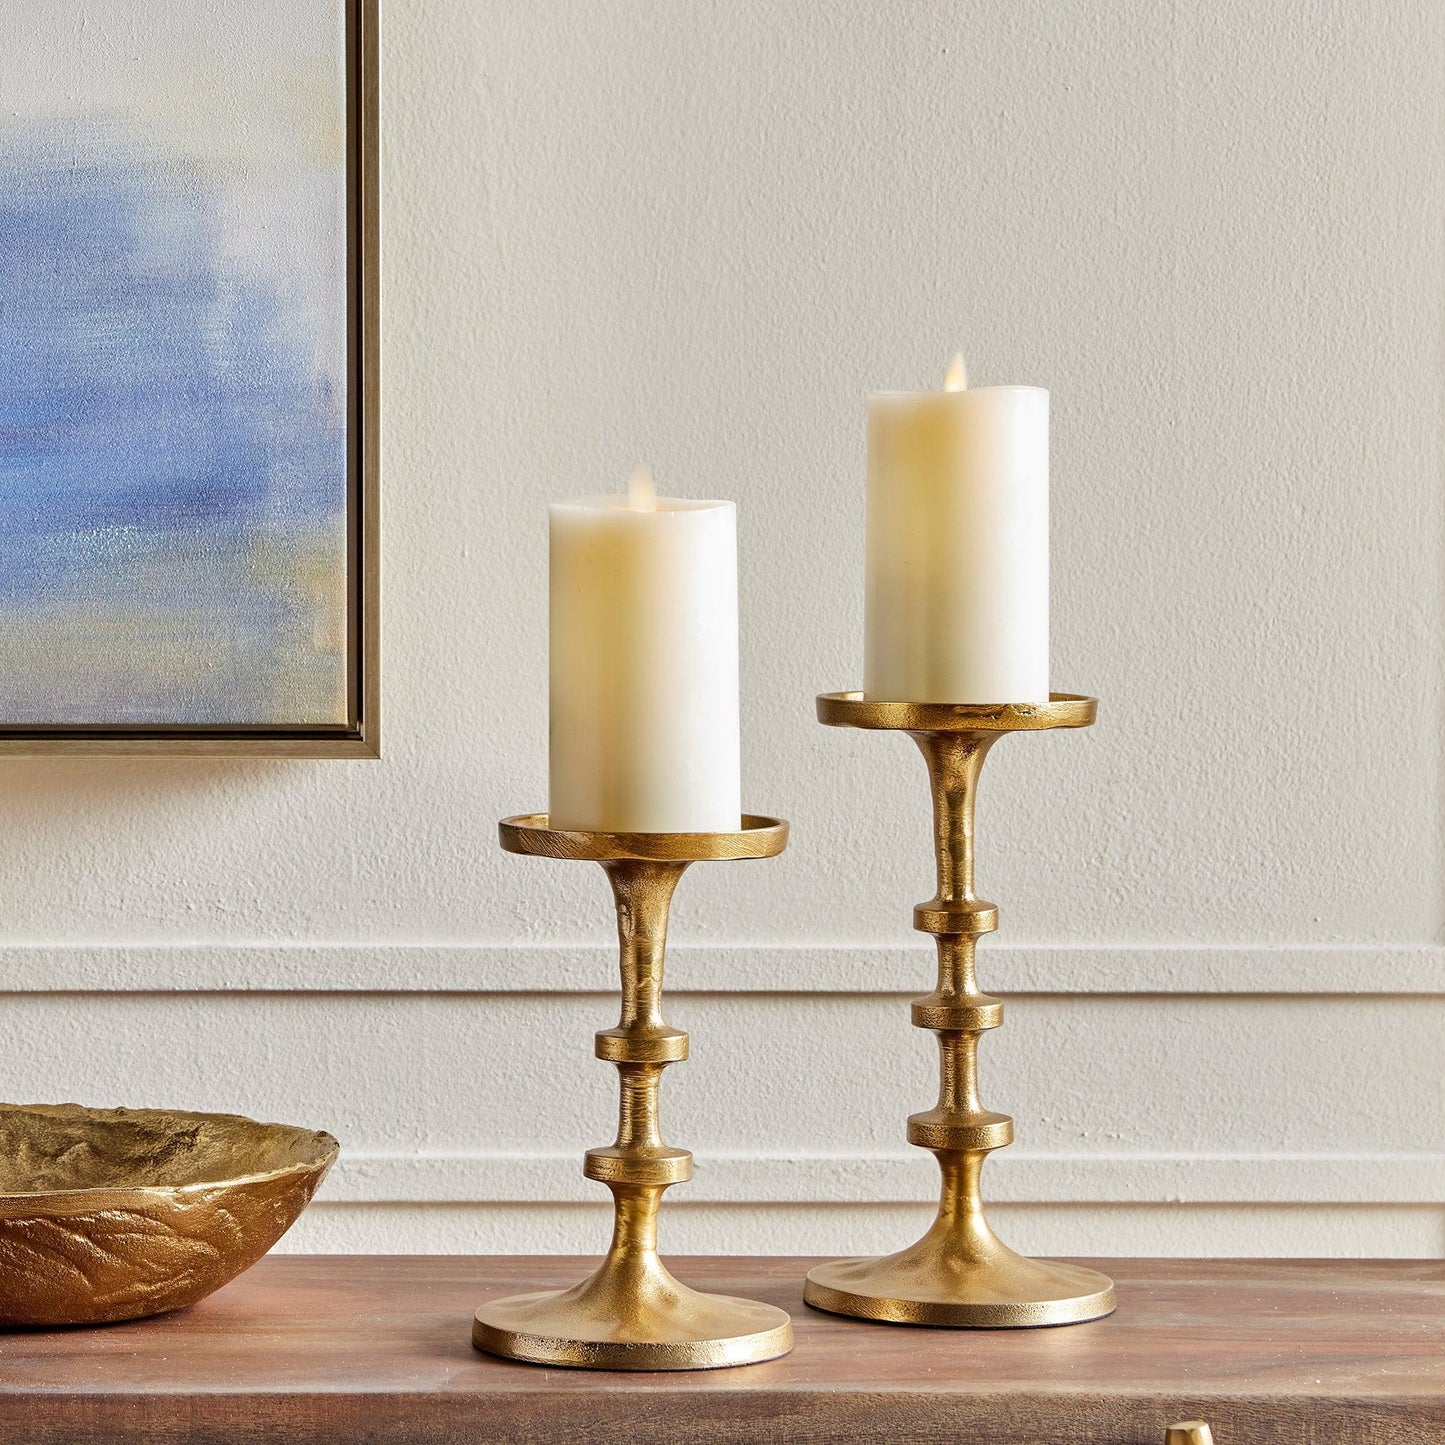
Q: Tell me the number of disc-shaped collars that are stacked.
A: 5